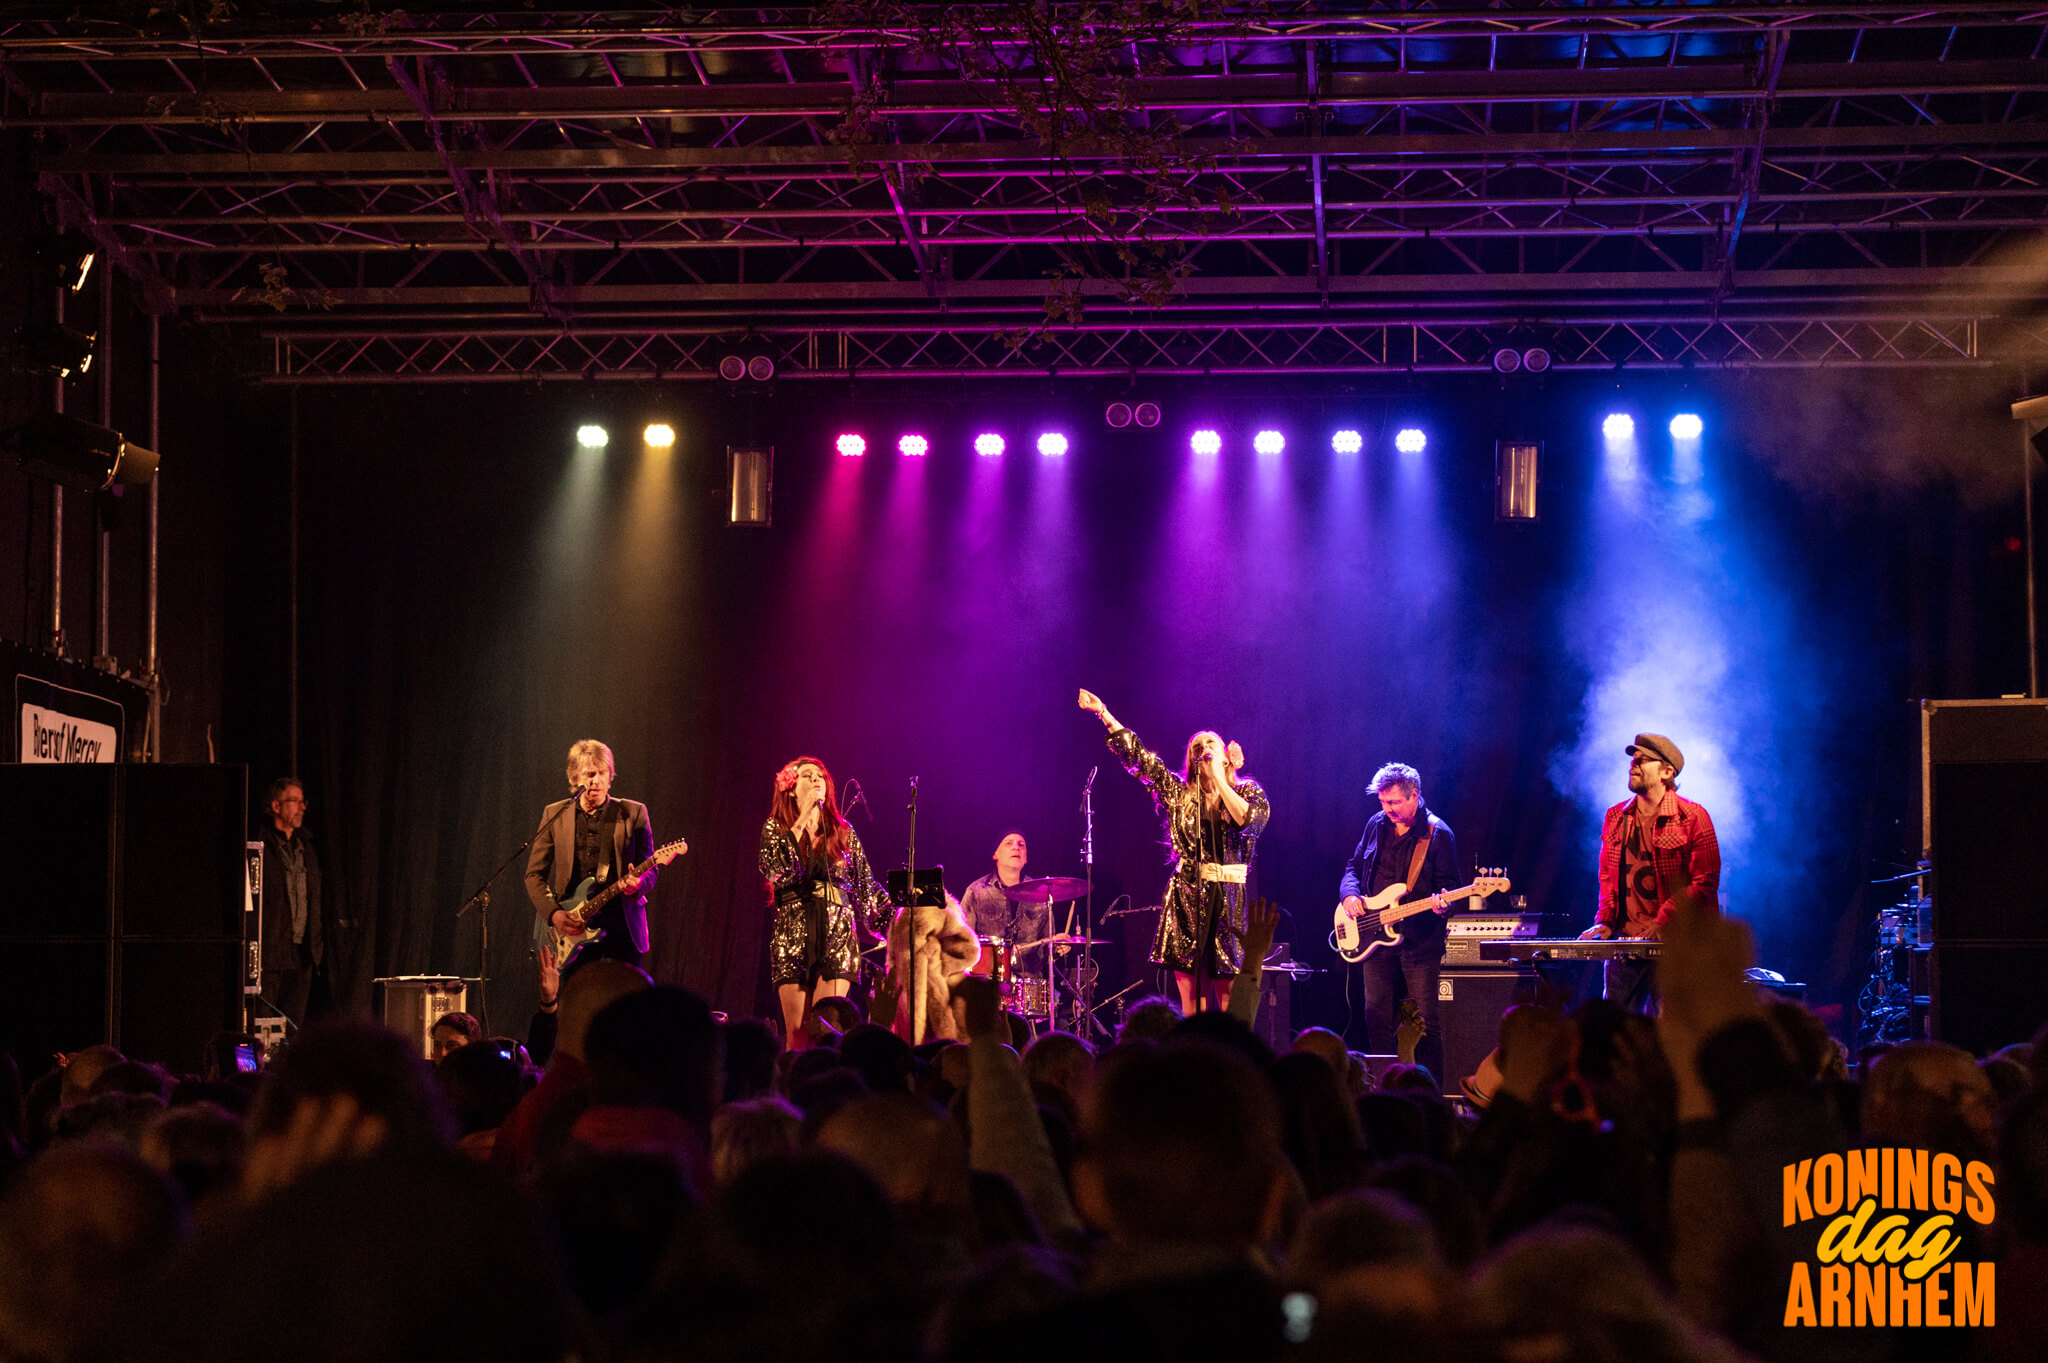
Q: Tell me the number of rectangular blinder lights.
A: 2